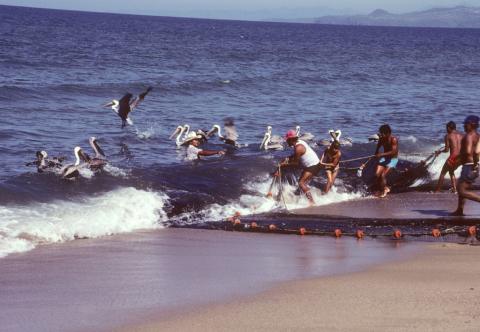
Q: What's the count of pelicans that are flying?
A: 1